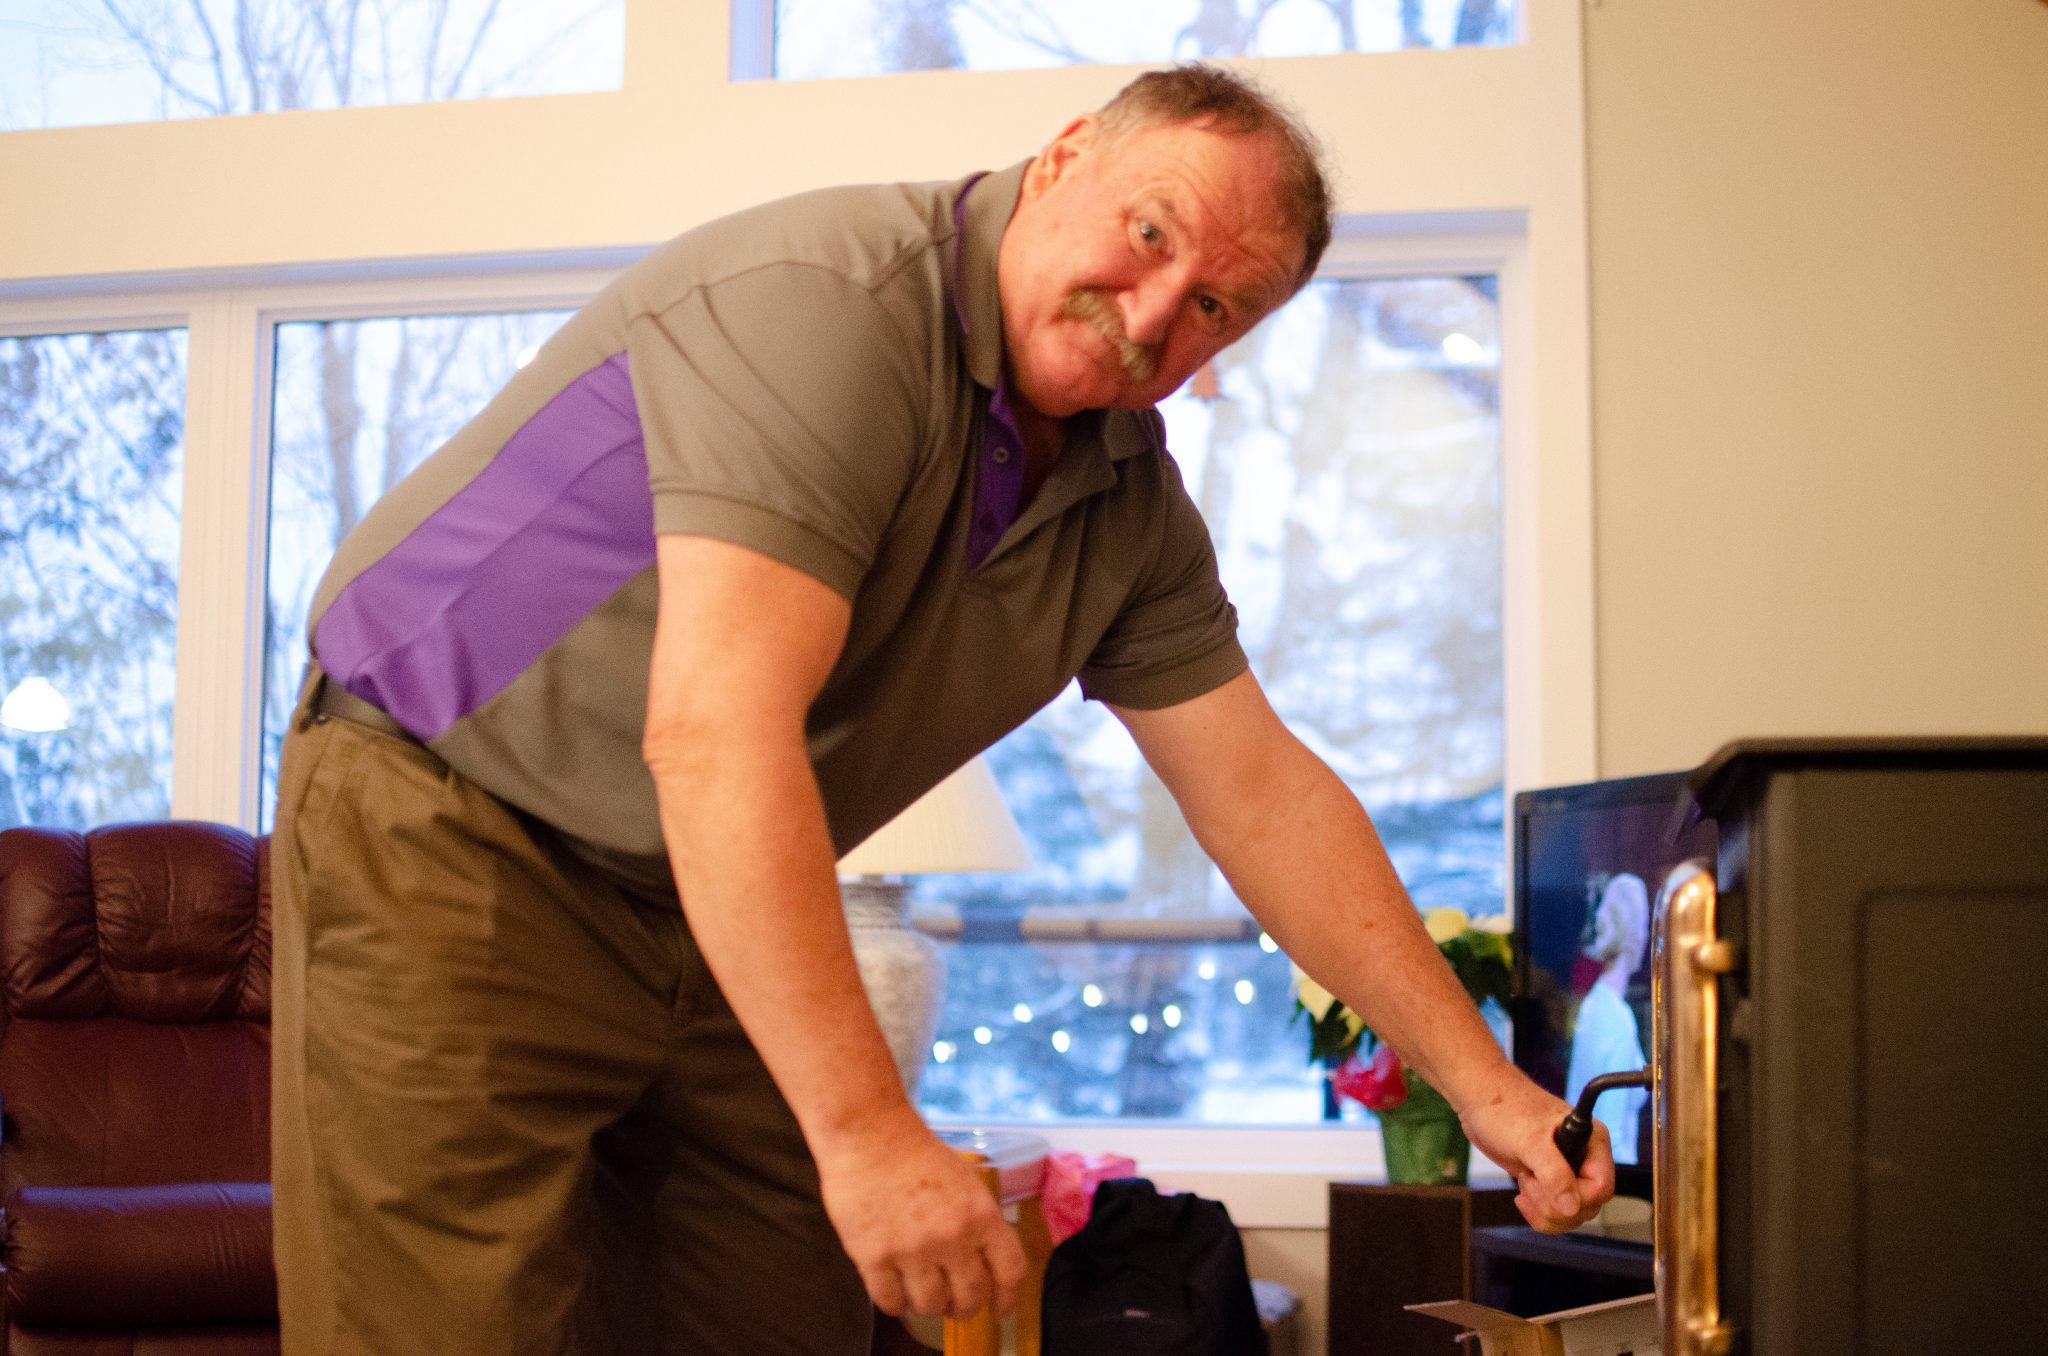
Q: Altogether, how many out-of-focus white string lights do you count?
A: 10